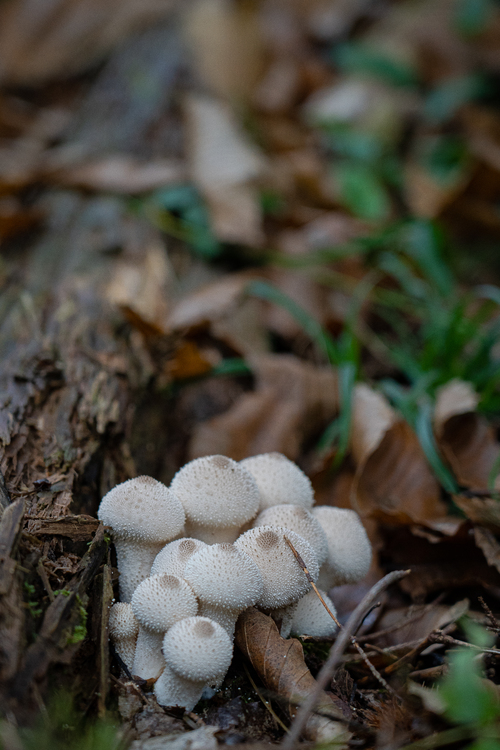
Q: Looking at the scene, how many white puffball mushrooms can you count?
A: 12